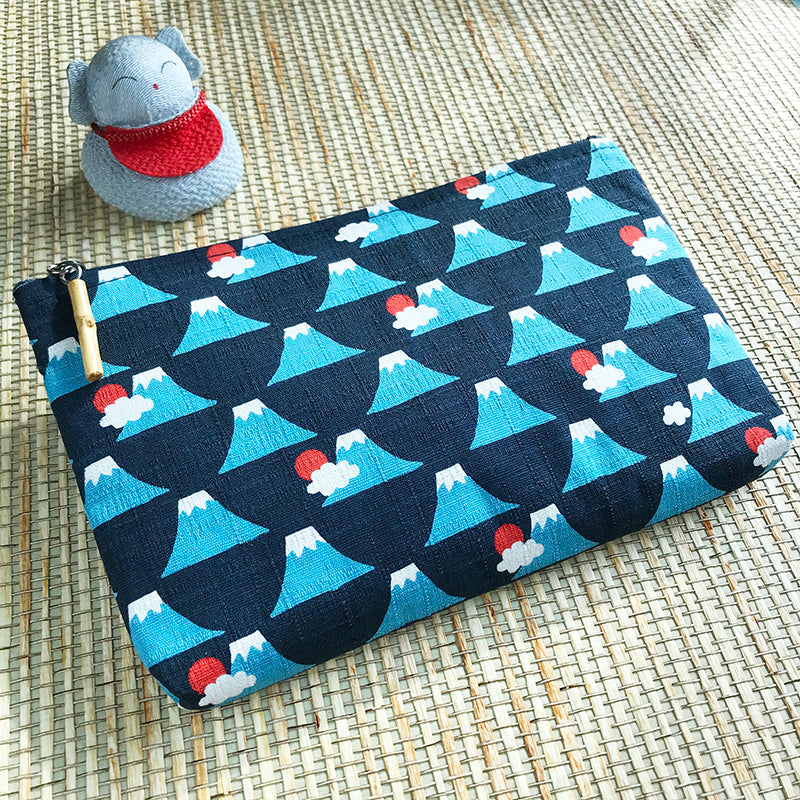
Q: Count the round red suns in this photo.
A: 10